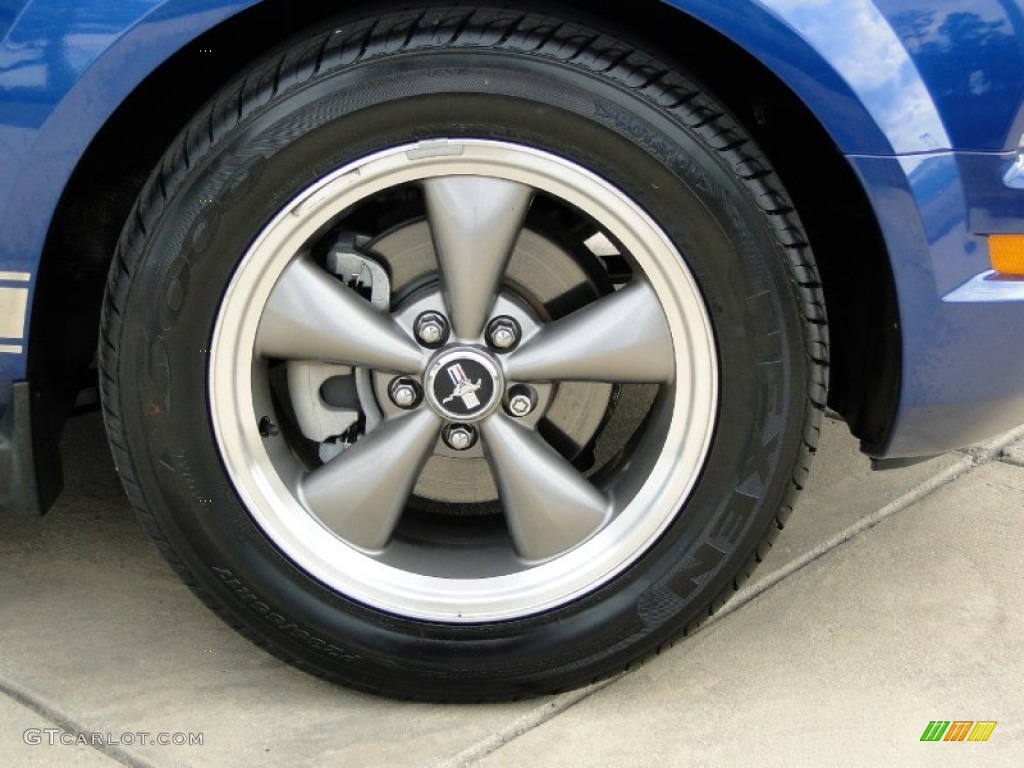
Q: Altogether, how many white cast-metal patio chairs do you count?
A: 0